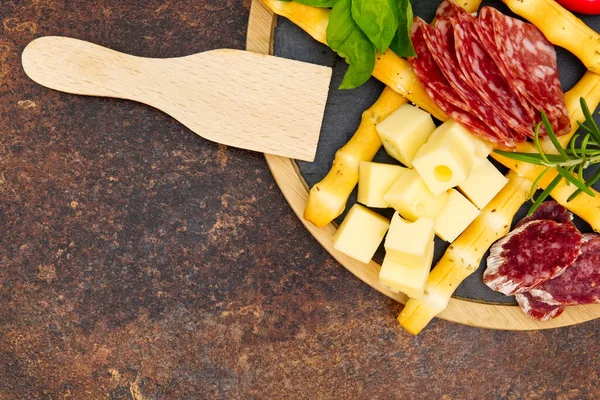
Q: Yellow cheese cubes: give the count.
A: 10